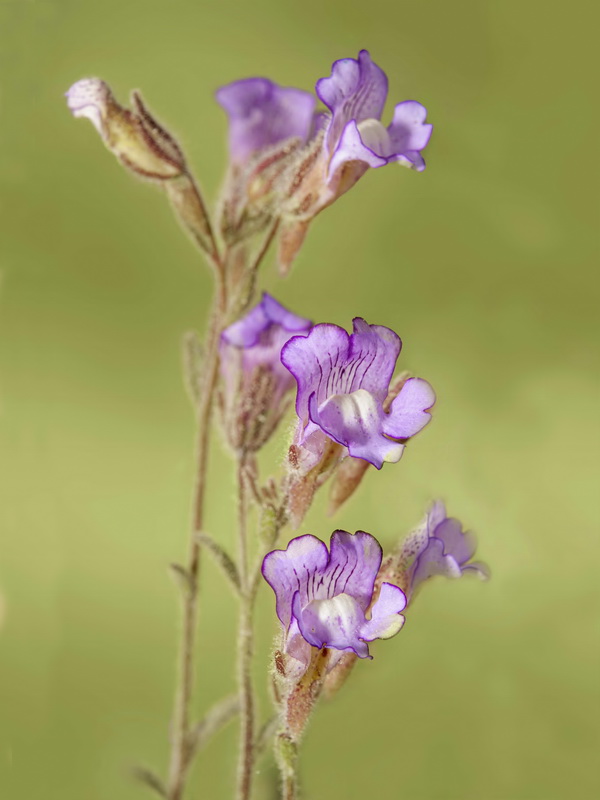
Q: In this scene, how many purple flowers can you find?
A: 6